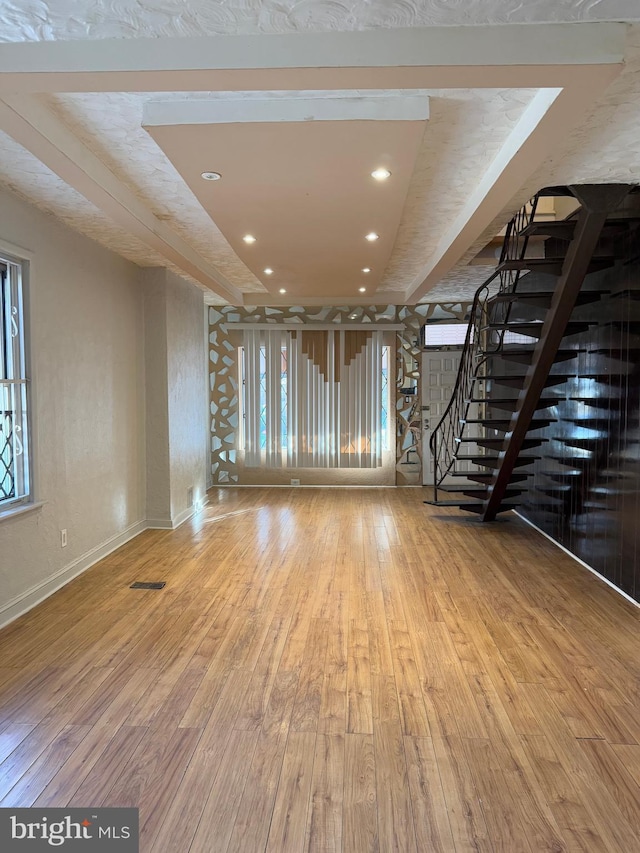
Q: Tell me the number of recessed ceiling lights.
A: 8